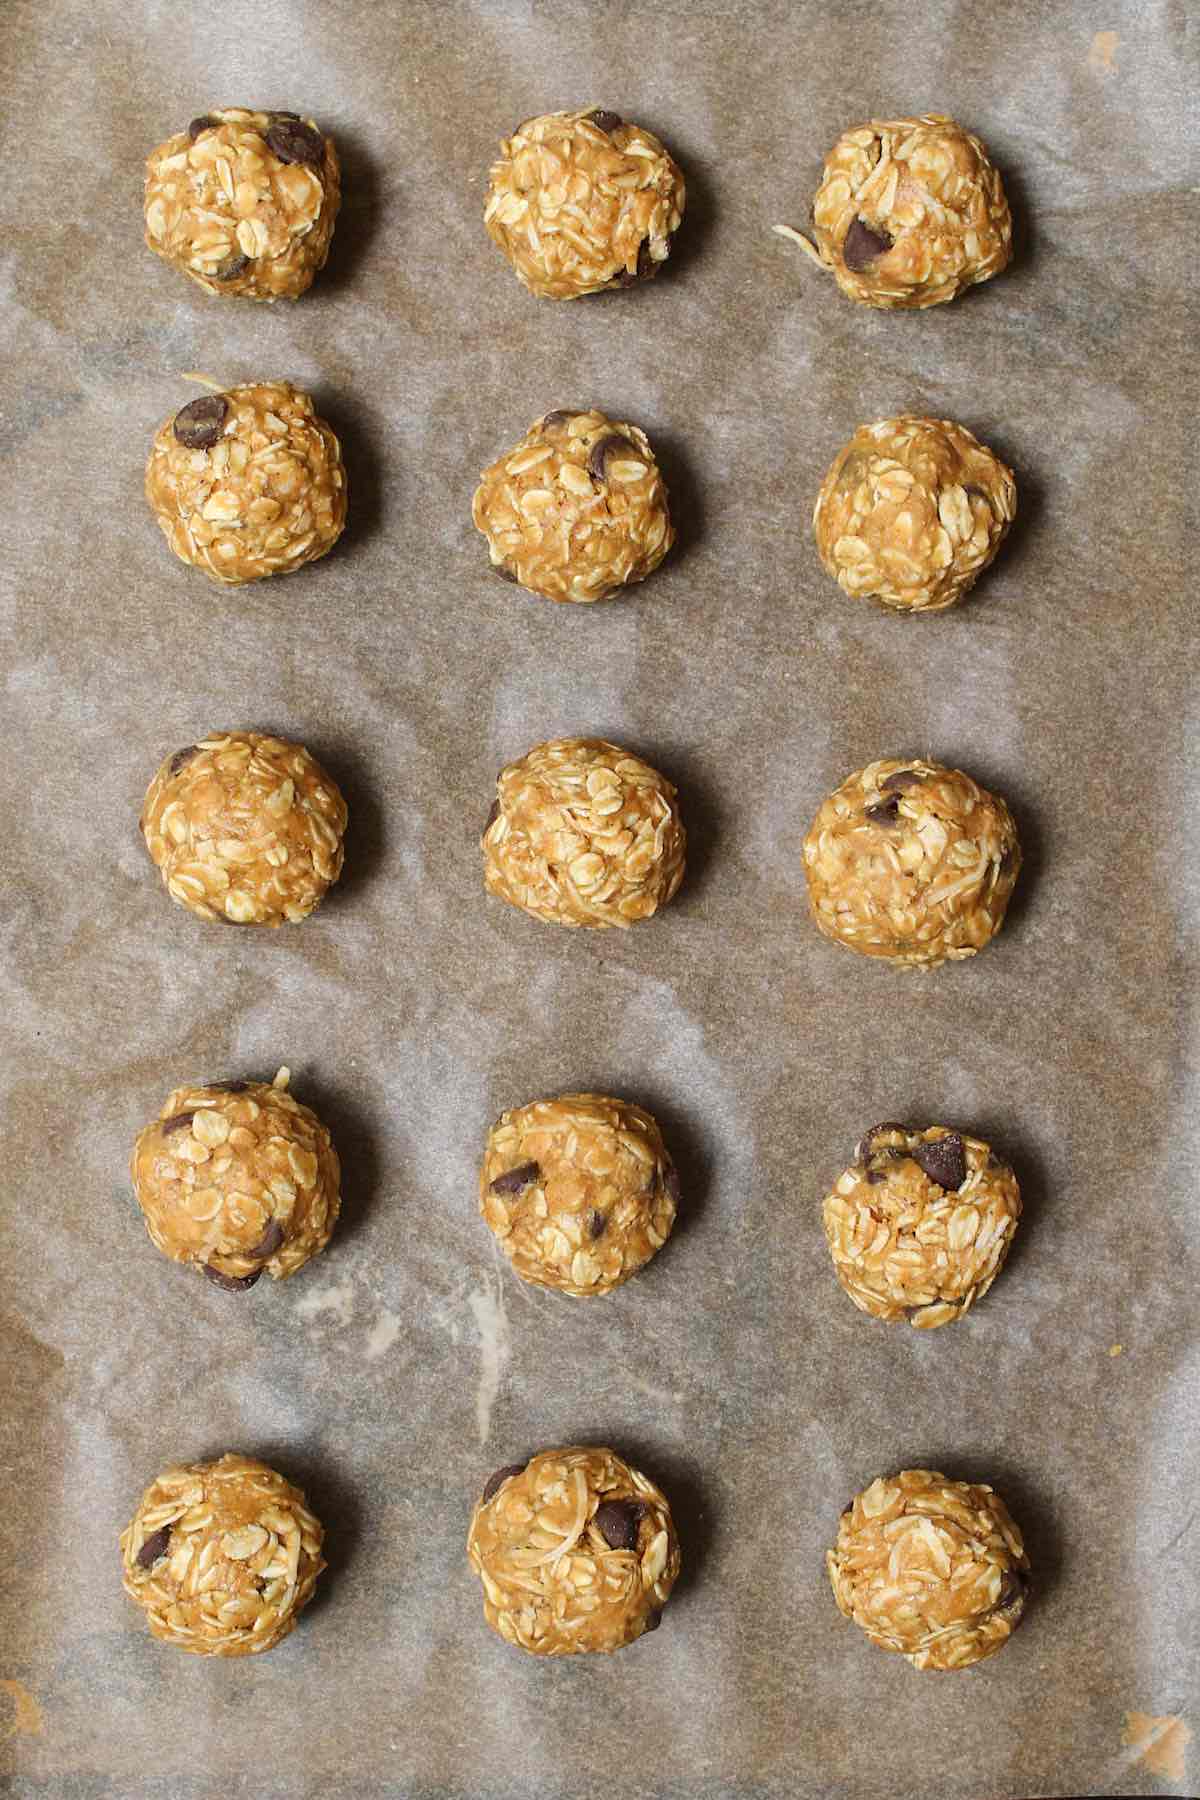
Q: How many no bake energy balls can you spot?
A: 15